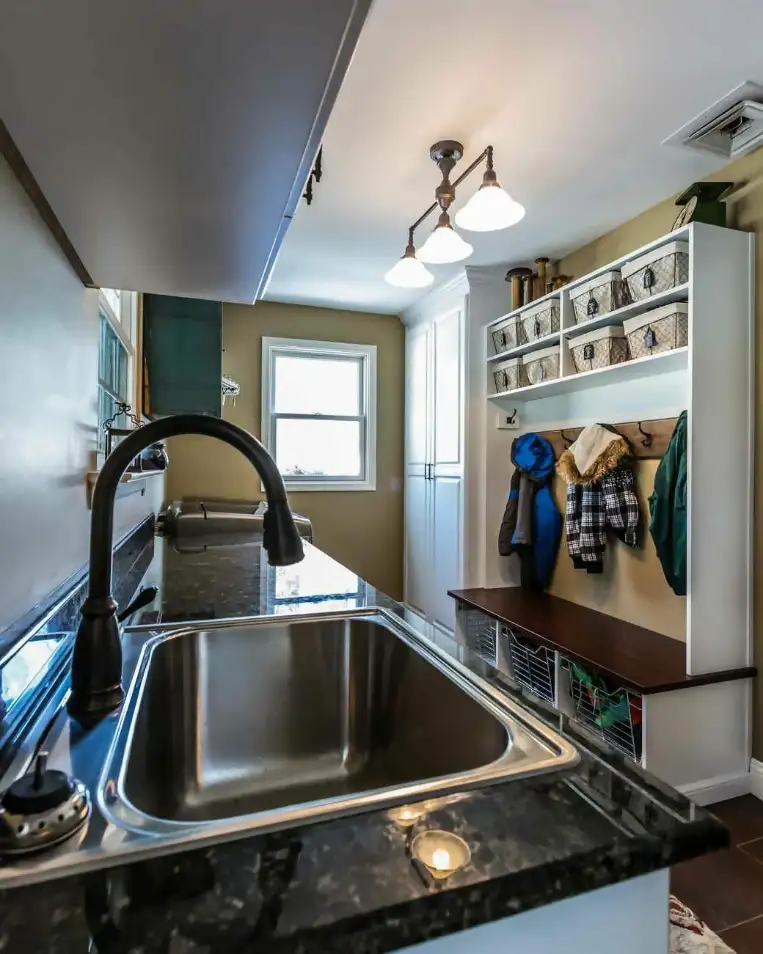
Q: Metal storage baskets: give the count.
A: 3